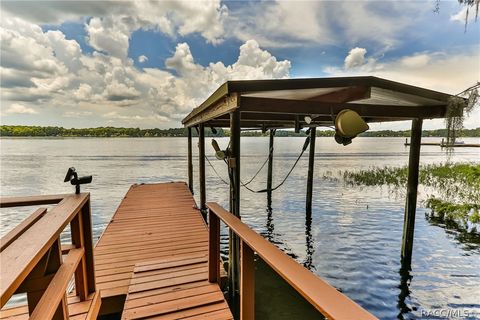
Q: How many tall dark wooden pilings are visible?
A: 6